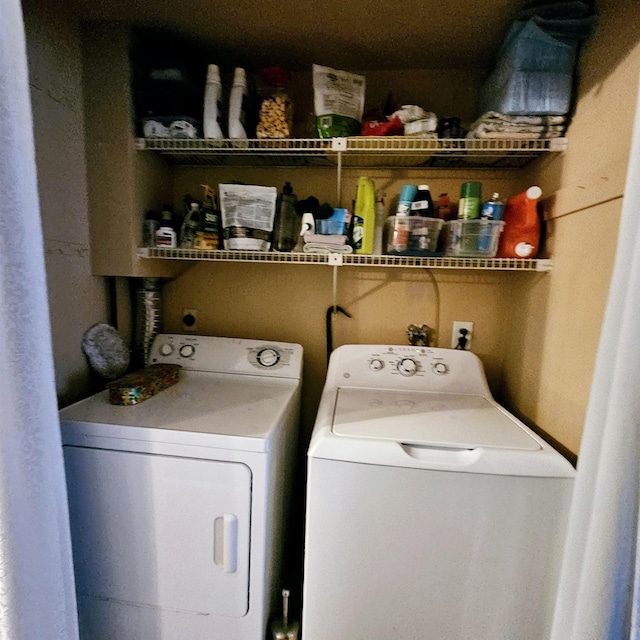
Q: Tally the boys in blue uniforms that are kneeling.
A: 0